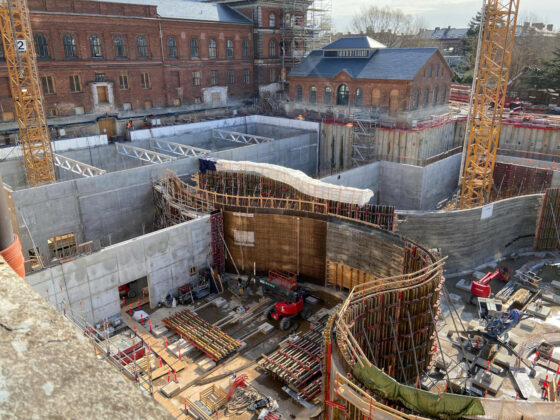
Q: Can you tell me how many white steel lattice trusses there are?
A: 4